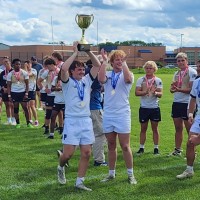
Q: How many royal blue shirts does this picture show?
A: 1